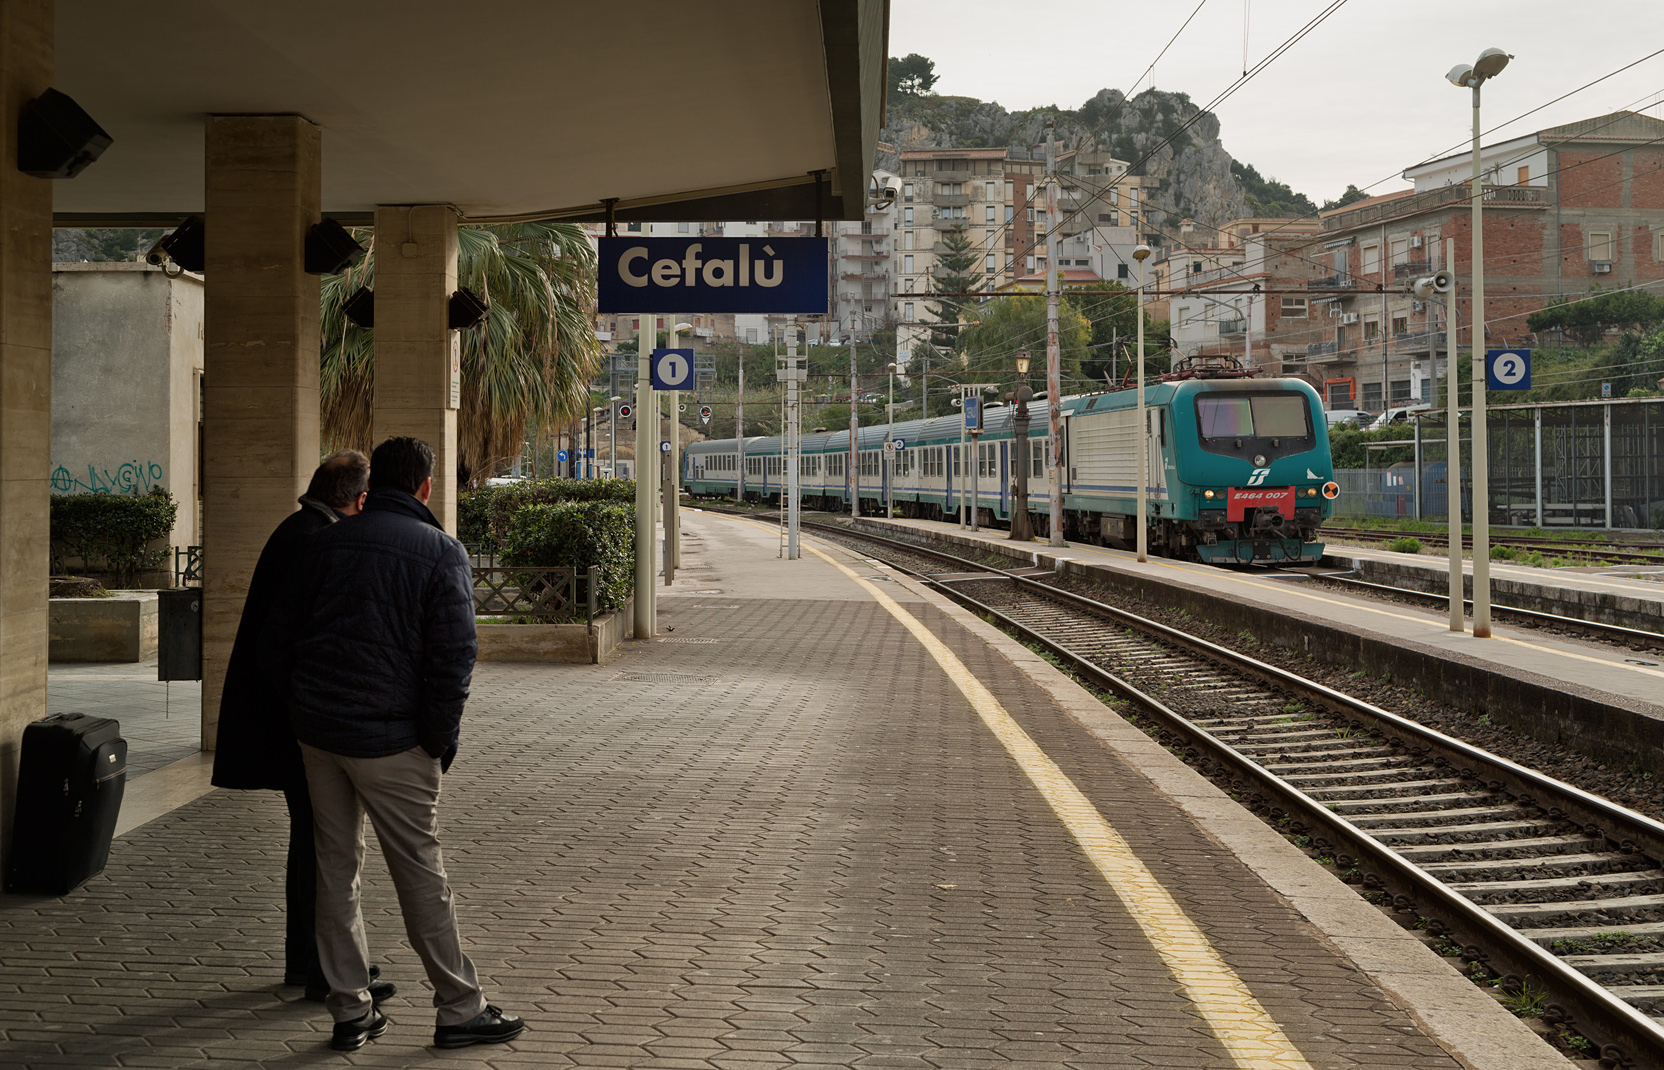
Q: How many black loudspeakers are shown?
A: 5